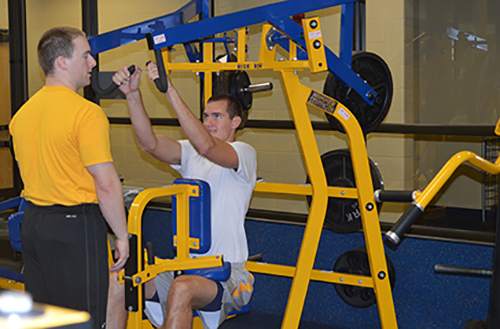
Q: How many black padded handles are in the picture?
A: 4